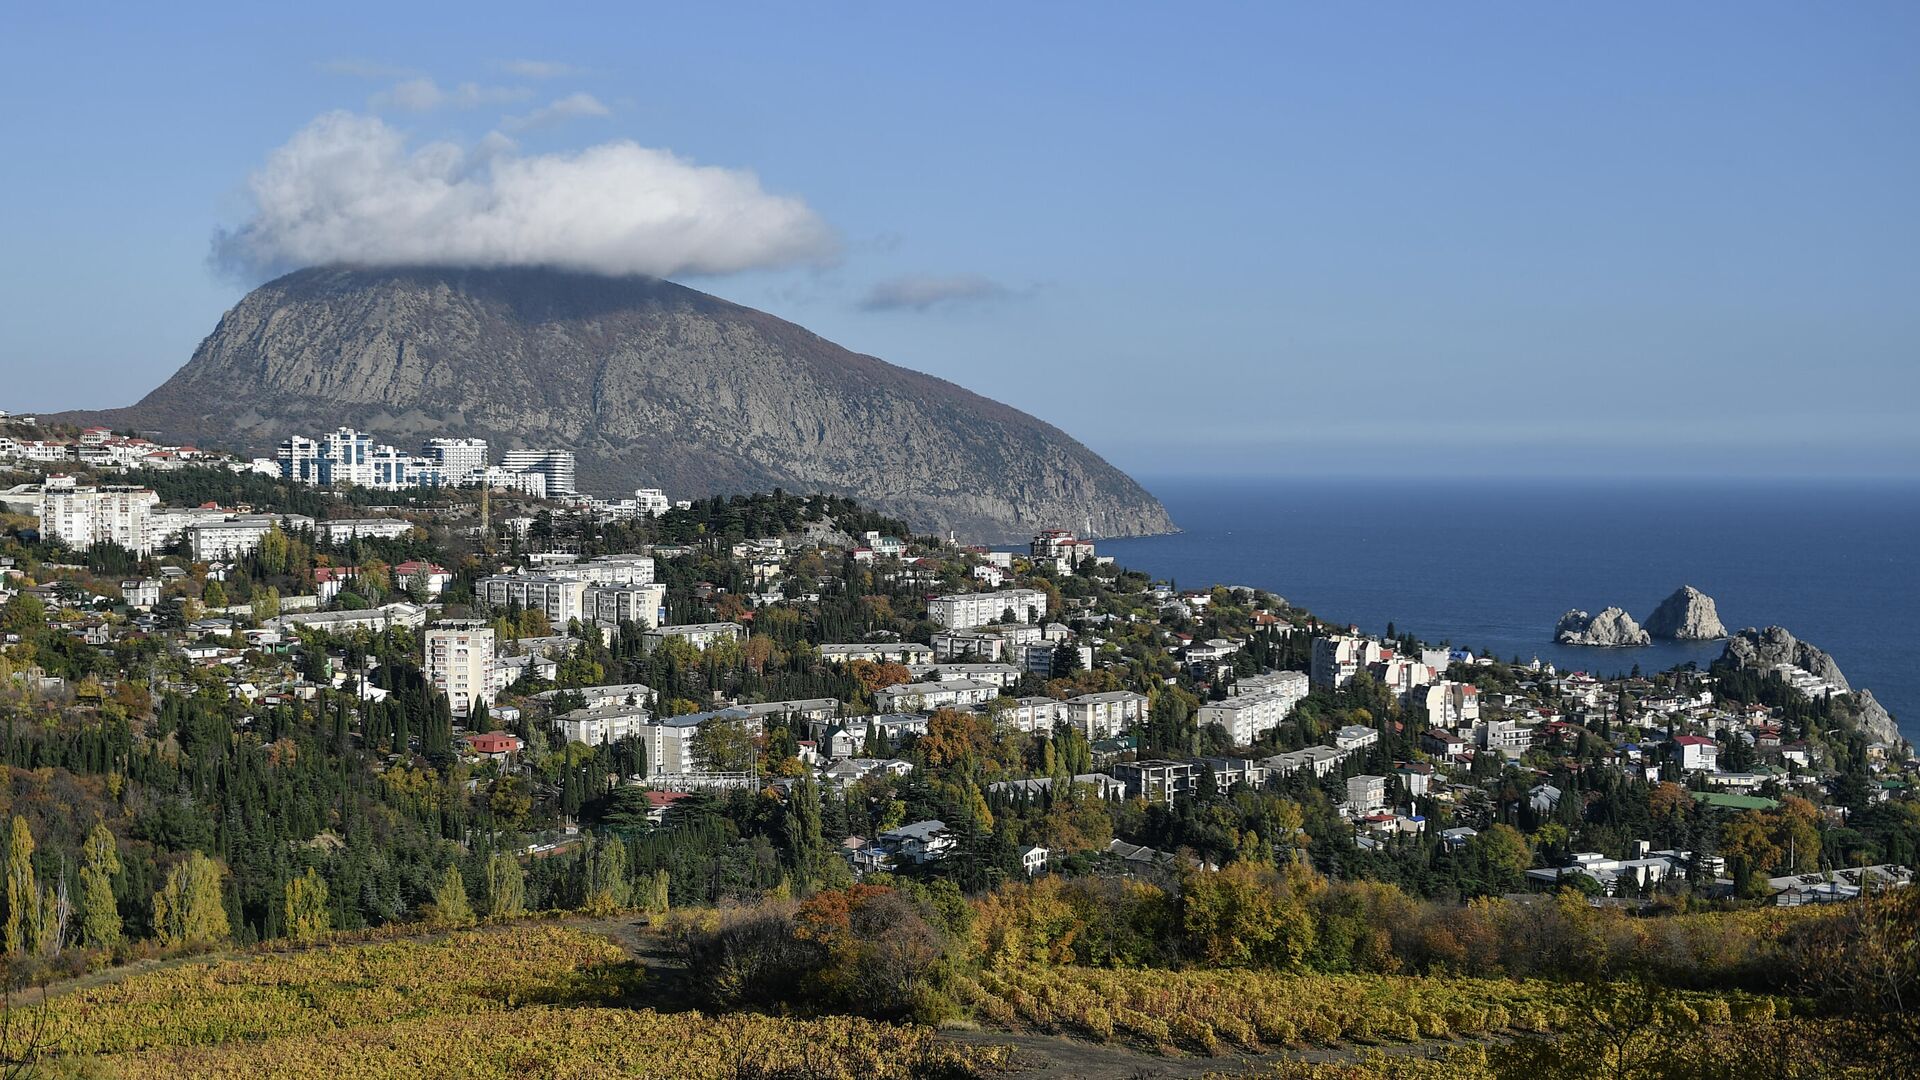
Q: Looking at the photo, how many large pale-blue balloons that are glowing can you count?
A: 0